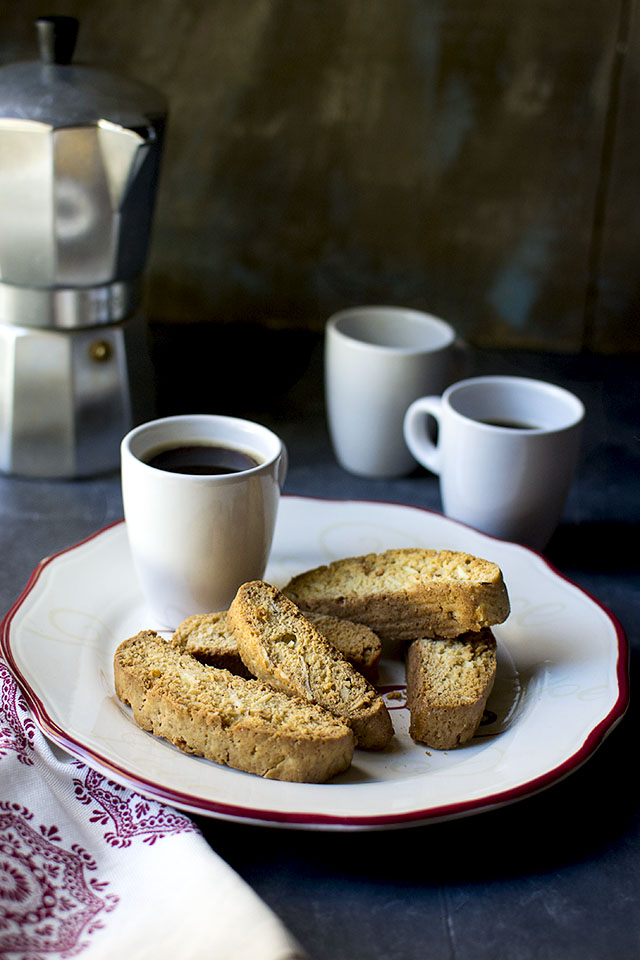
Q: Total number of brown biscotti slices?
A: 5